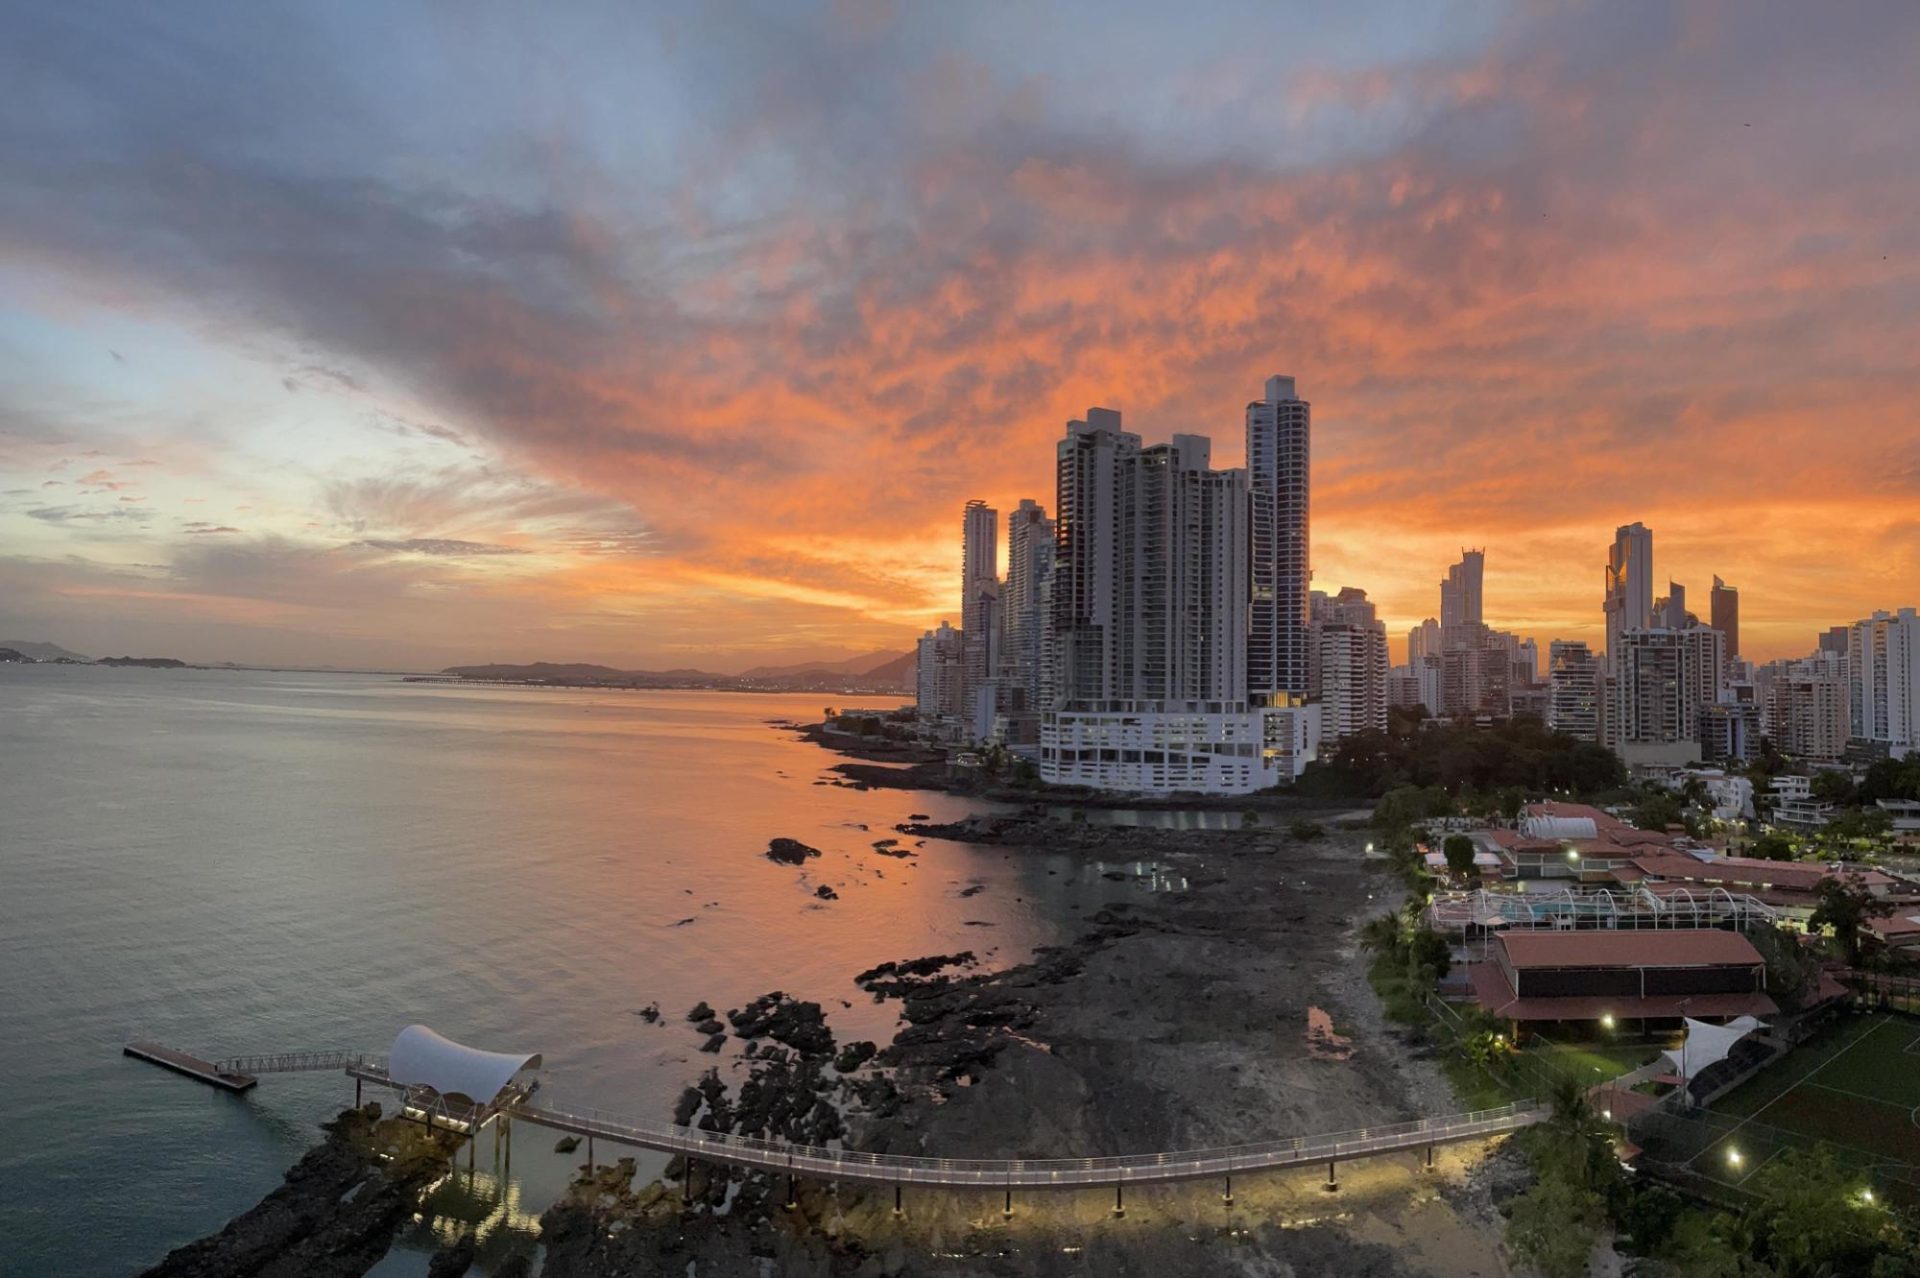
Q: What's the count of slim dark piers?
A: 14